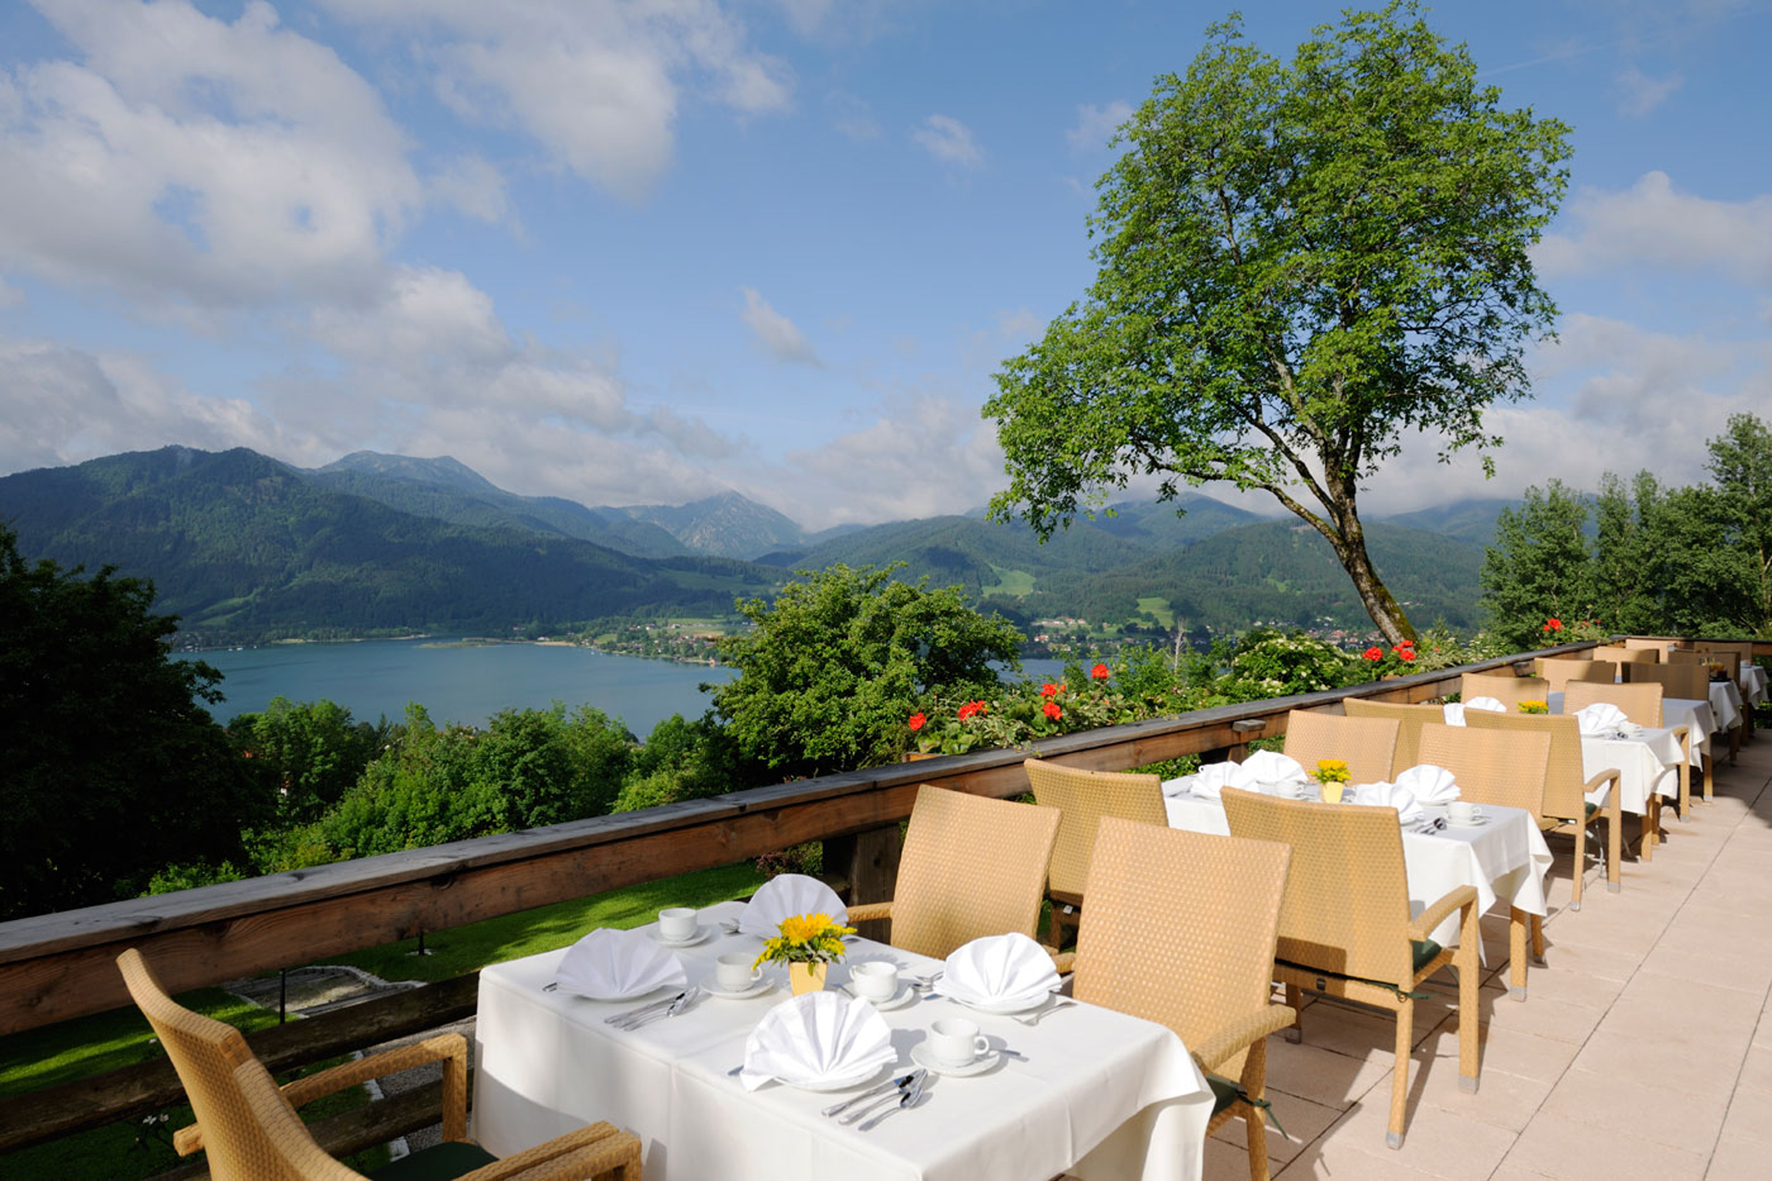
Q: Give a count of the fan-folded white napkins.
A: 12